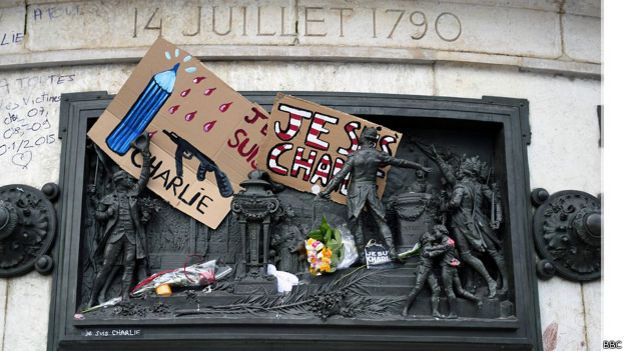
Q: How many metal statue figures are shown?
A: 5